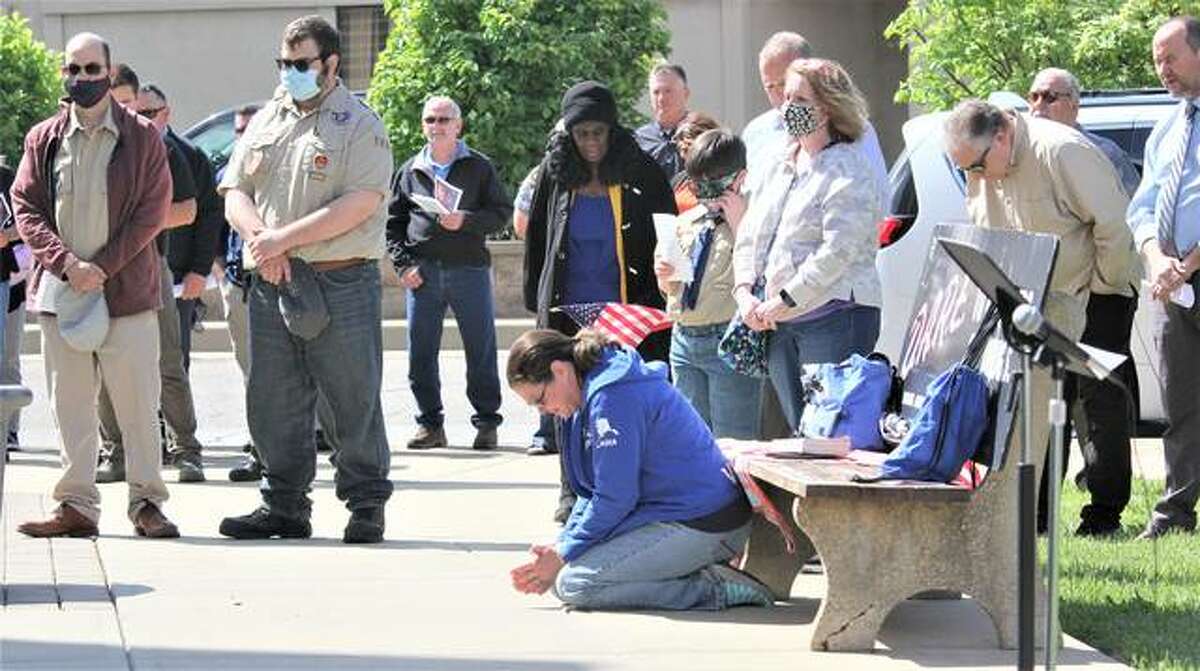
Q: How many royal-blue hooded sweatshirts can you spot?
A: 1